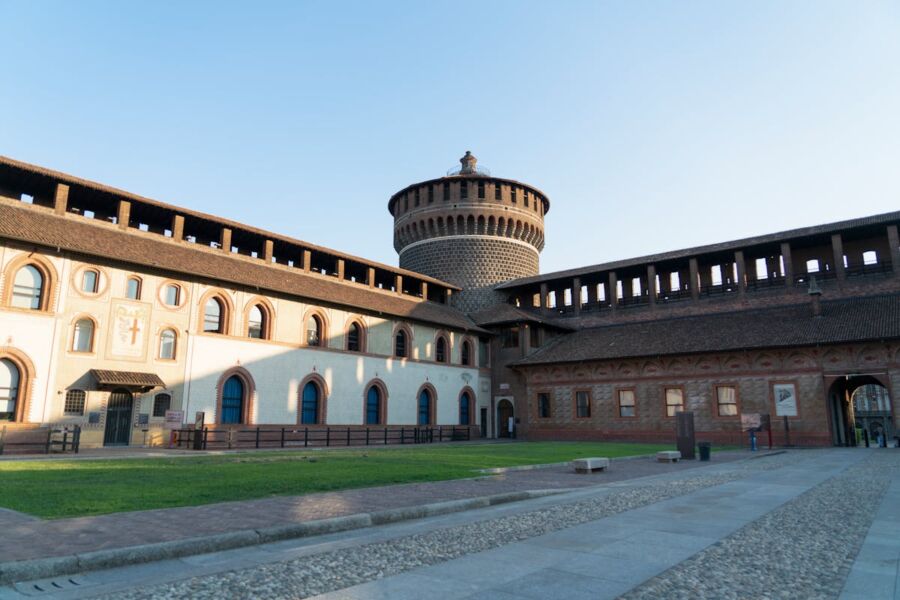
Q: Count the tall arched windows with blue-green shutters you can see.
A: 5